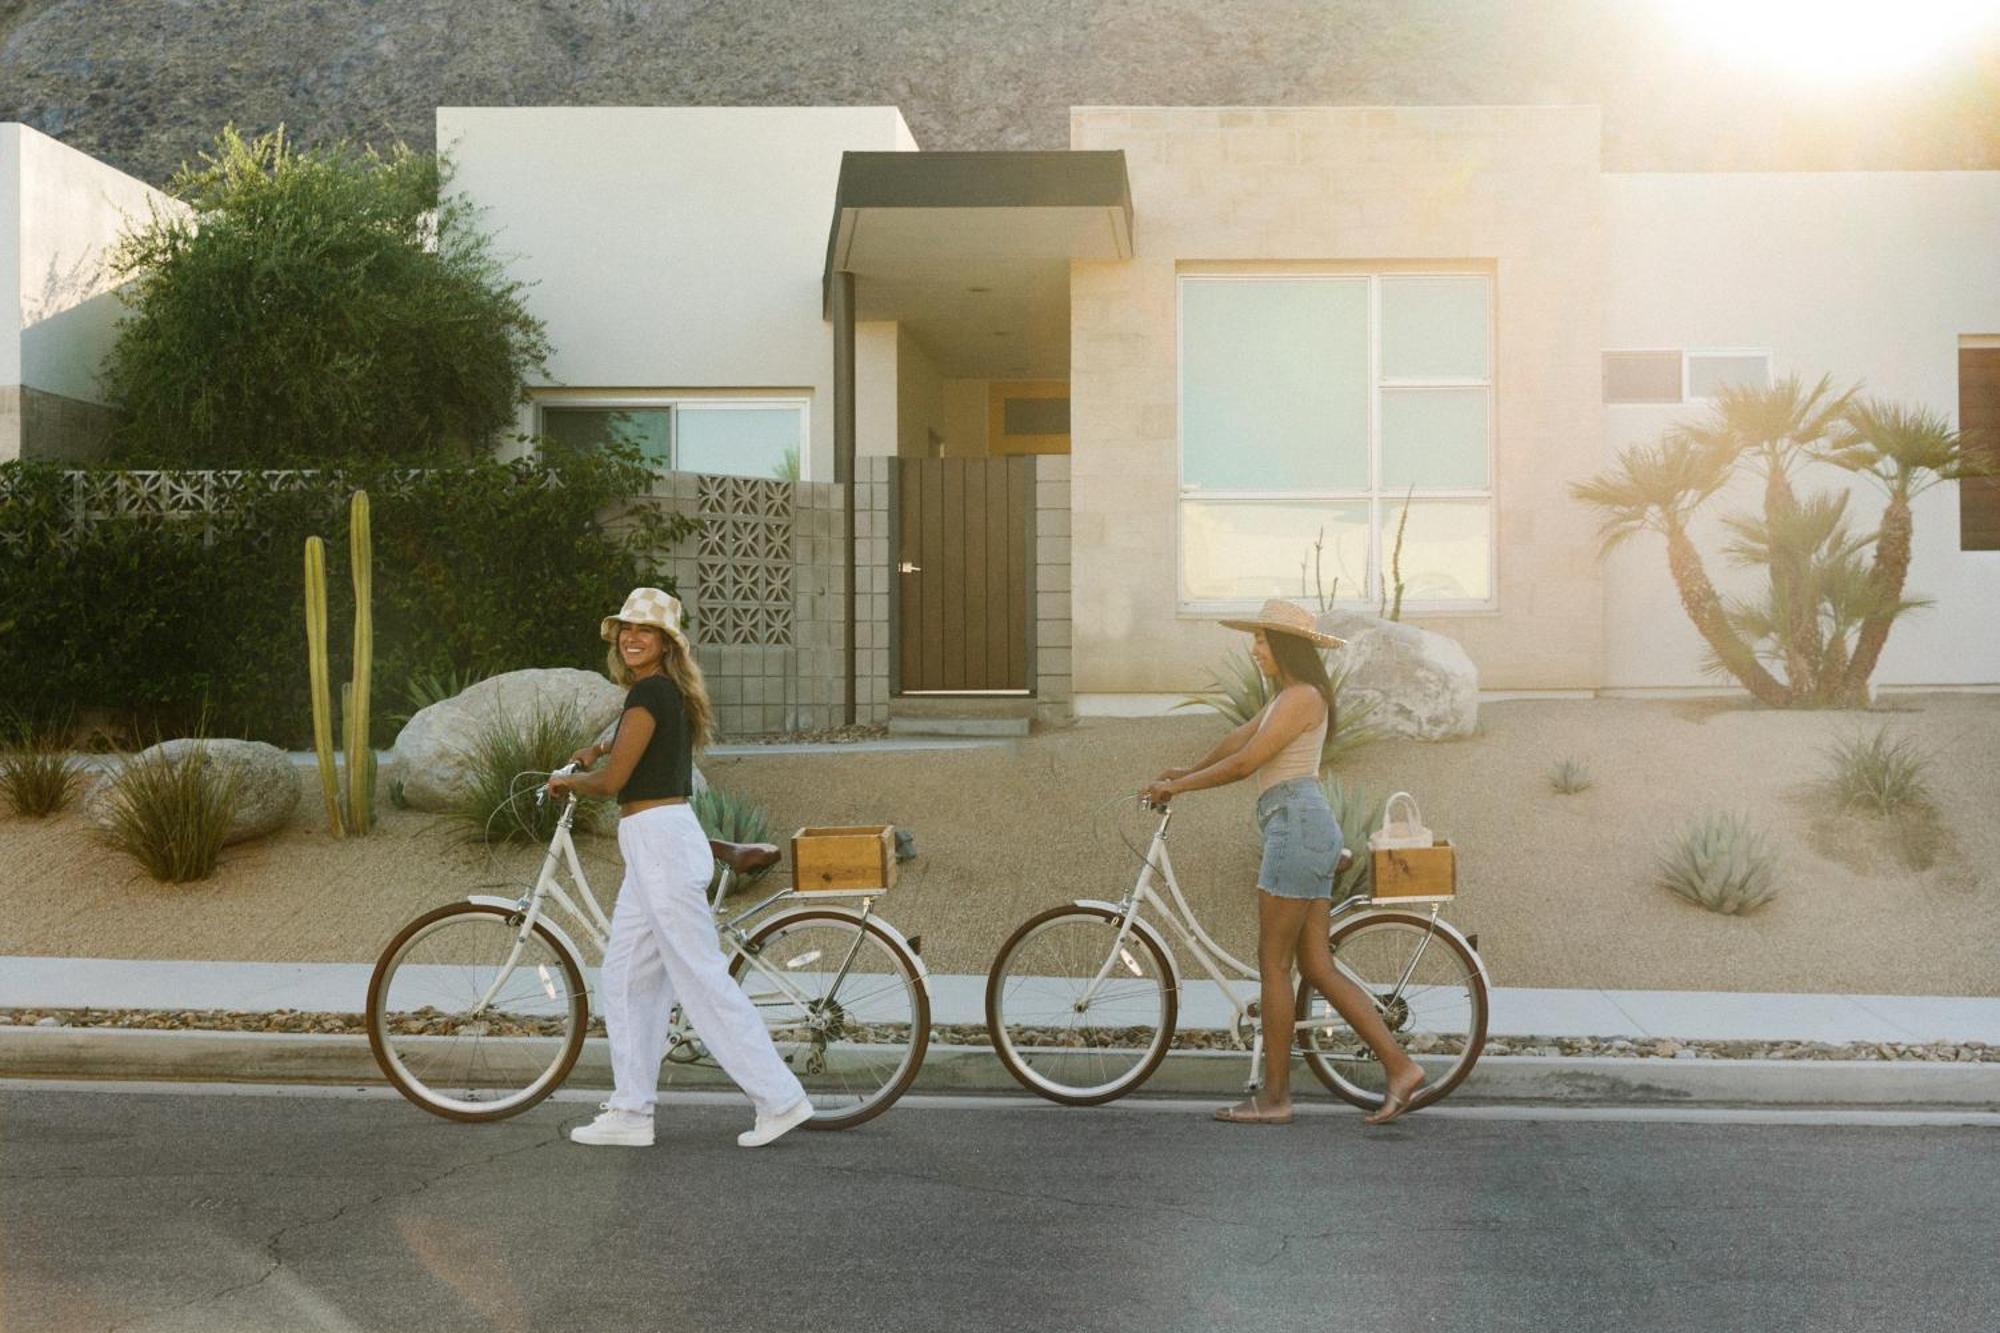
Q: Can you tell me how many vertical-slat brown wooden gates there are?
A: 1